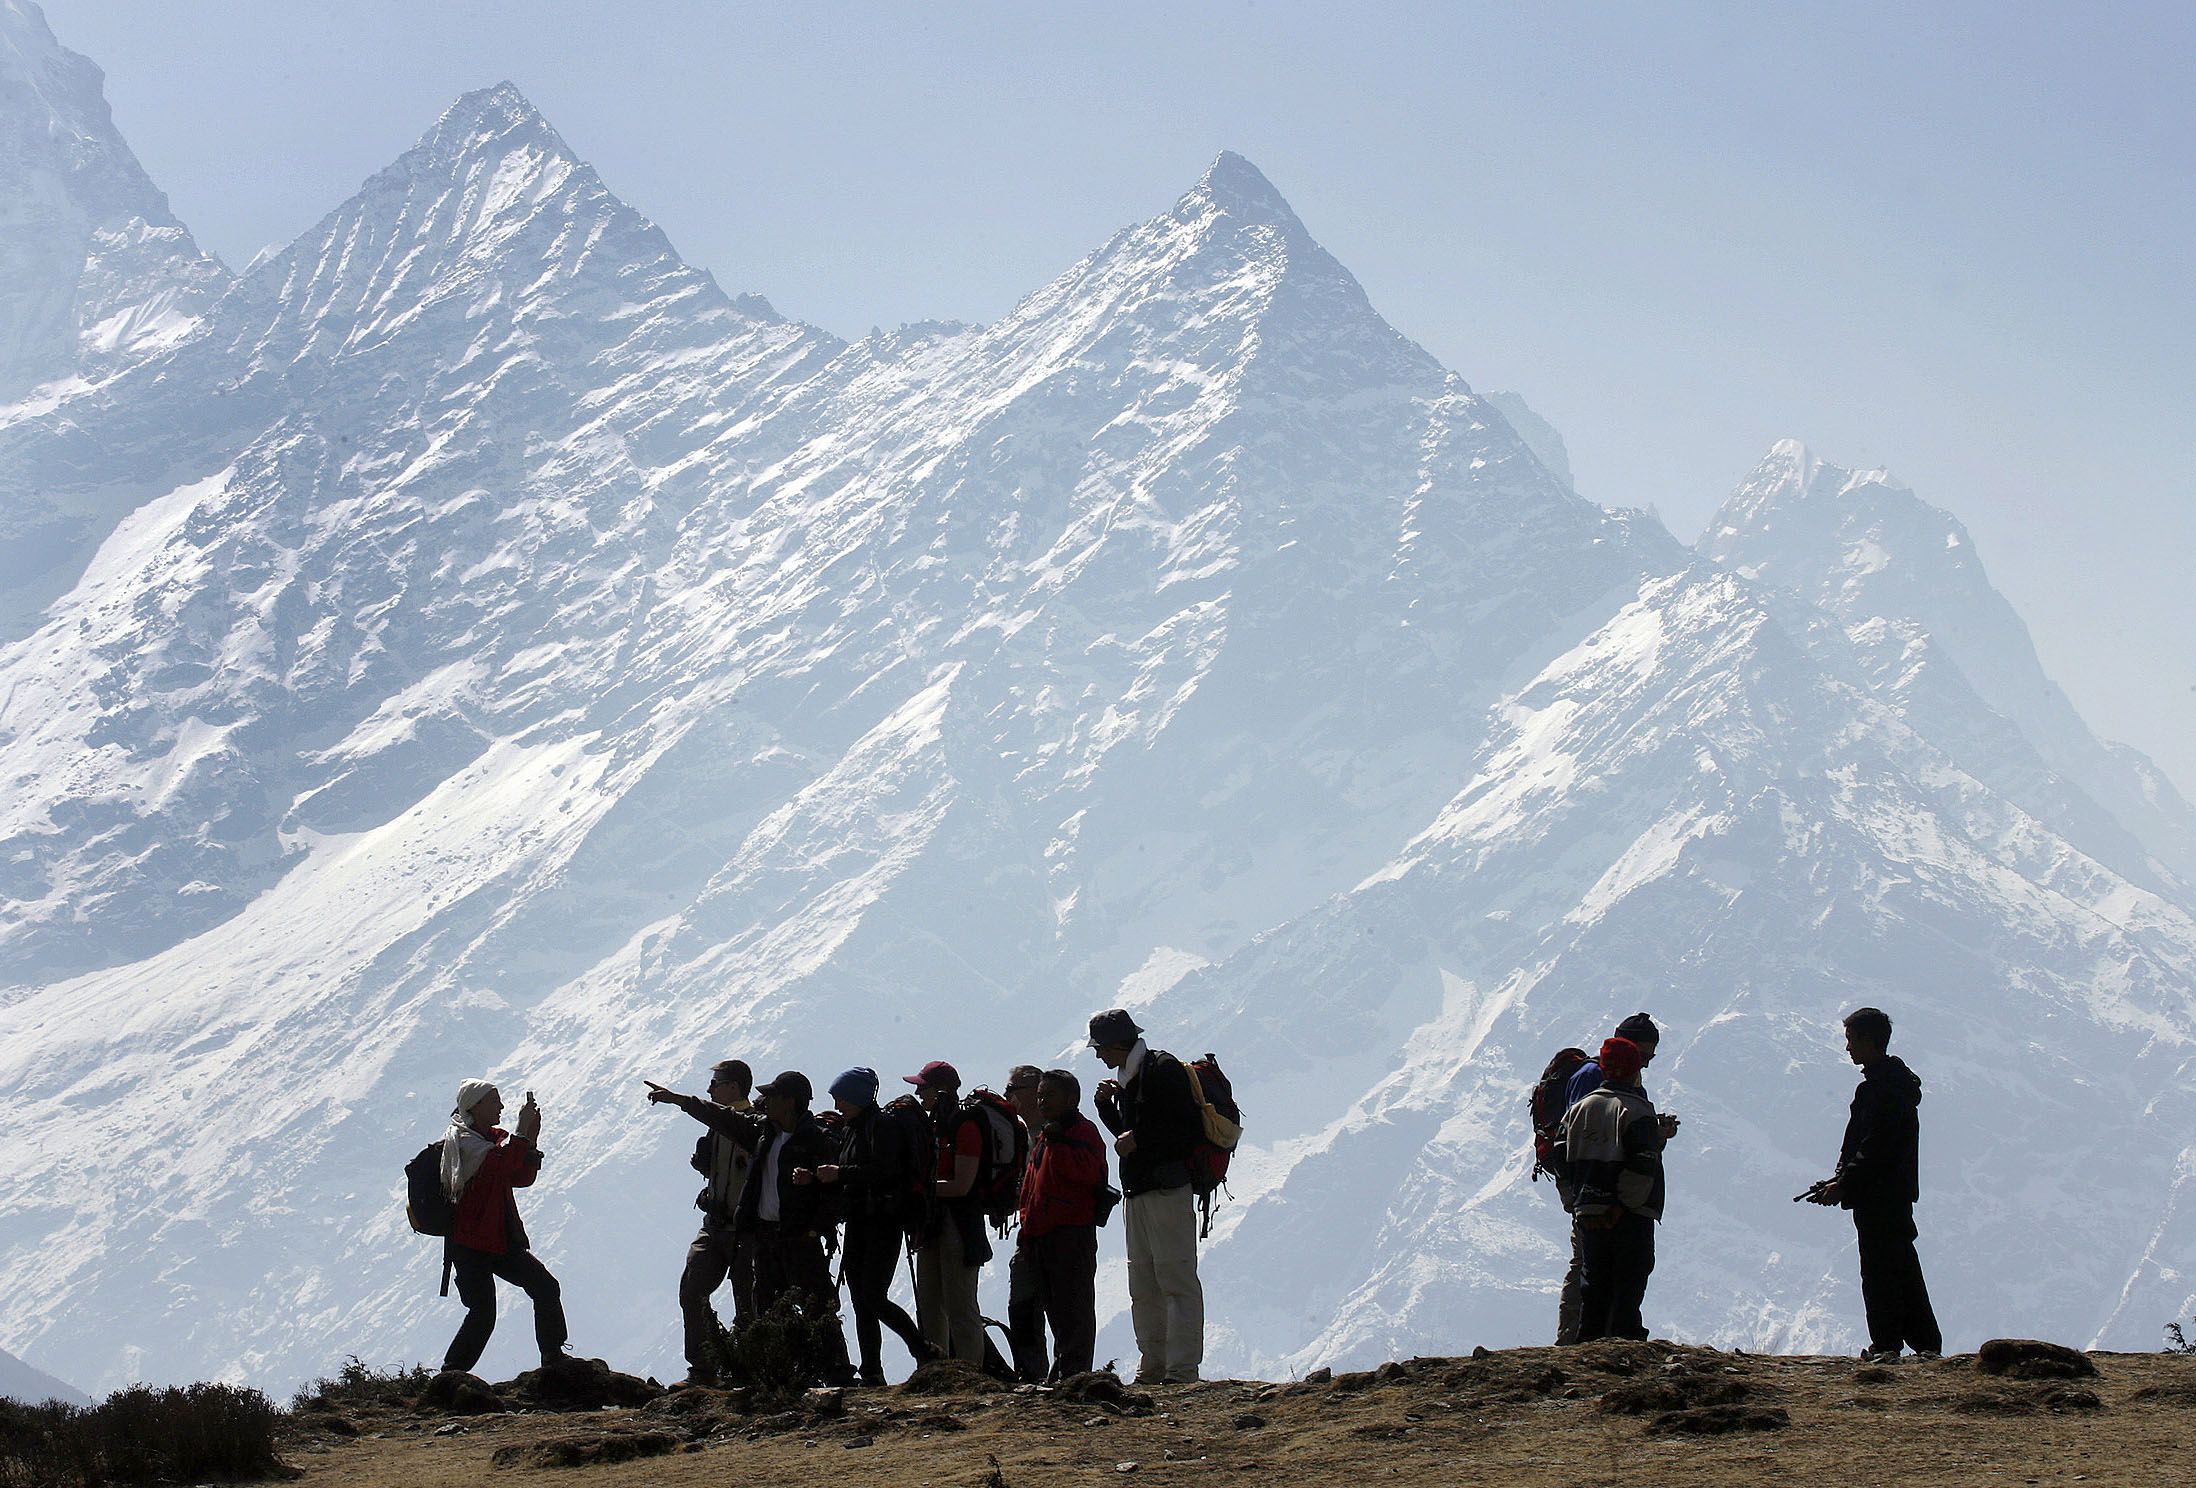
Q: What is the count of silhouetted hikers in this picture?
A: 11